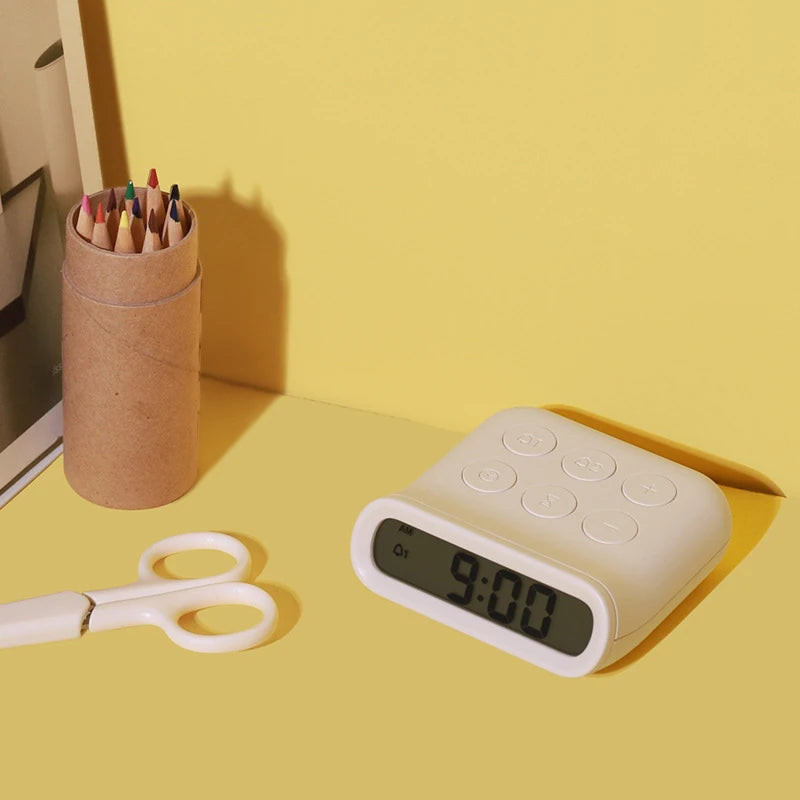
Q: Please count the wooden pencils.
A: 10